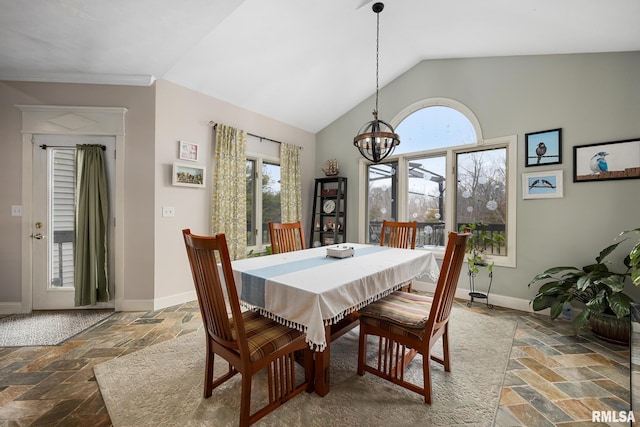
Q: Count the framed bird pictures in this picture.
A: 3